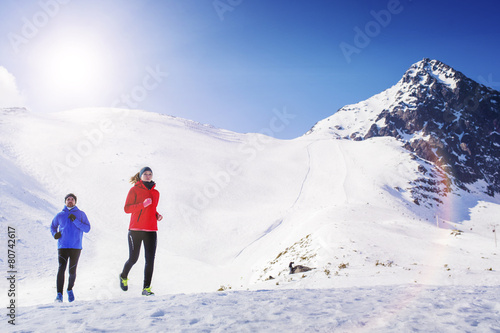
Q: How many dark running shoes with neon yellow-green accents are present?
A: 2